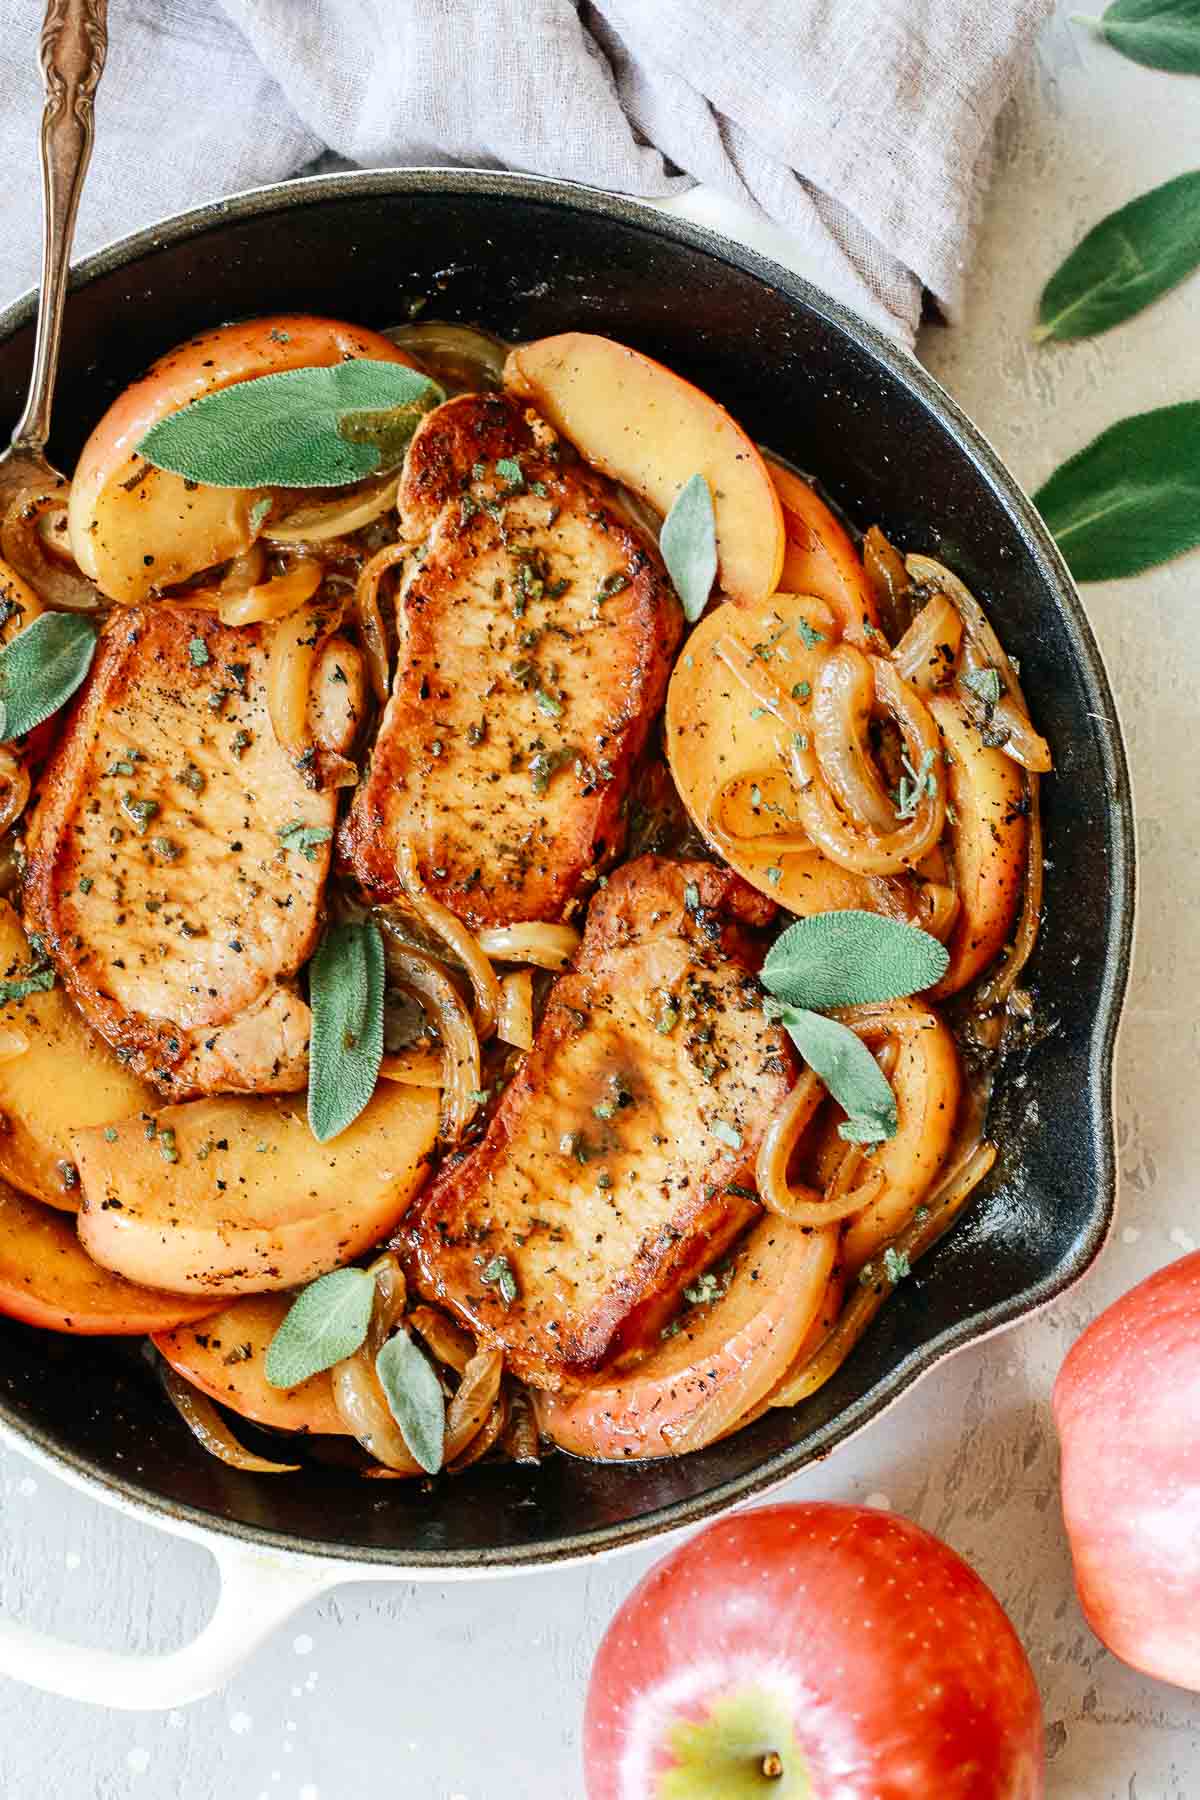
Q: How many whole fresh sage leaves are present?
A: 11